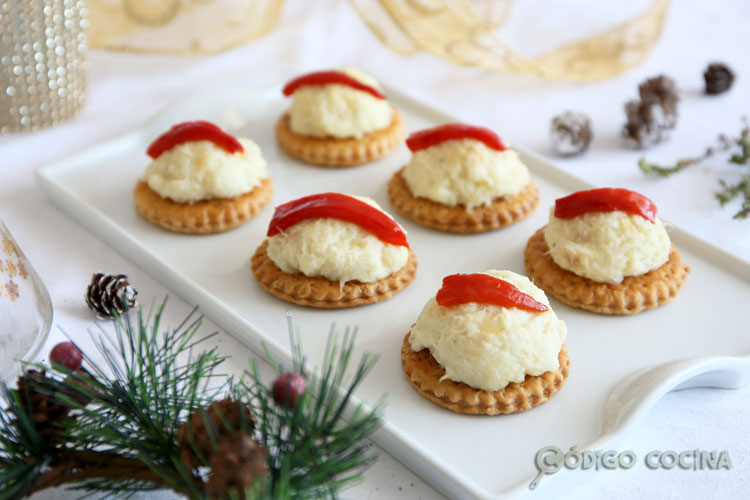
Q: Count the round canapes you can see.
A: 6